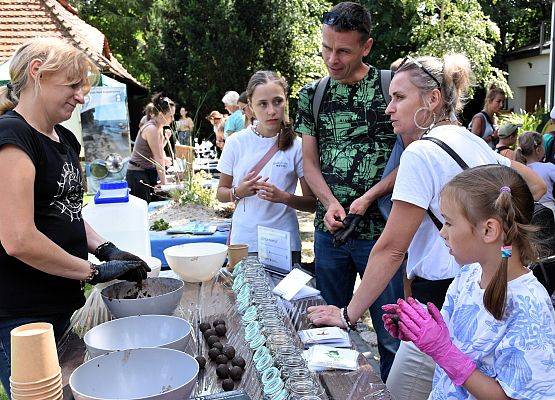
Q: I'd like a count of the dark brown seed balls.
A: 14